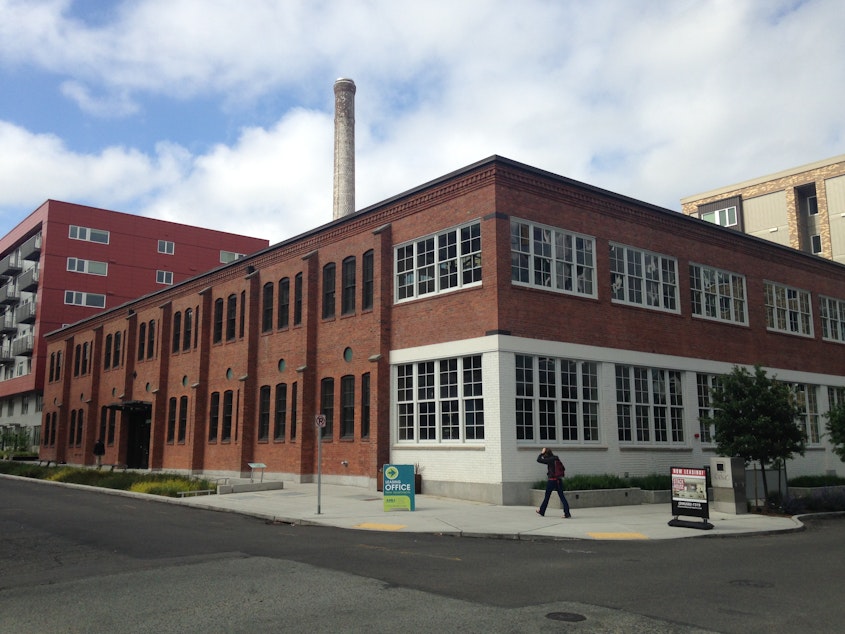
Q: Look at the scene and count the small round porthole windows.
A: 8